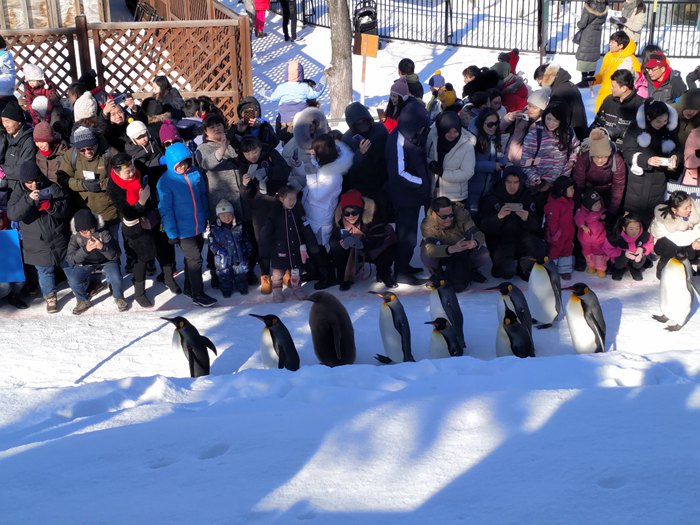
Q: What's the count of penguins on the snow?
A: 11